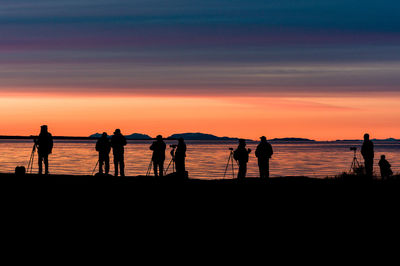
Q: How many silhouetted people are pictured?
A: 9